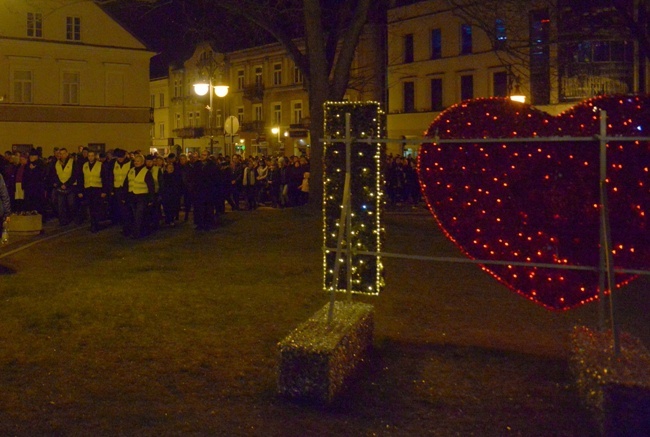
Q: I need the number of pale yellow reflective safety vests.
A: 5